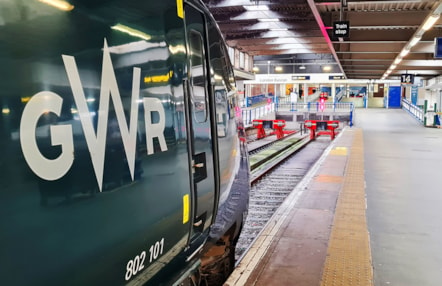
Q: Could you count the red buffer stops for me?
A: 2